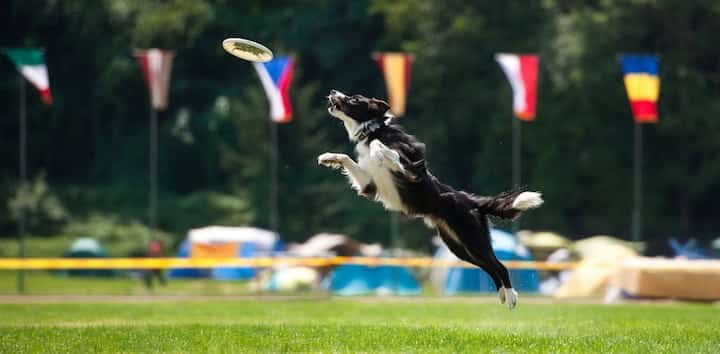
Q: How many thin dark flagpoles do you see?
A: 6